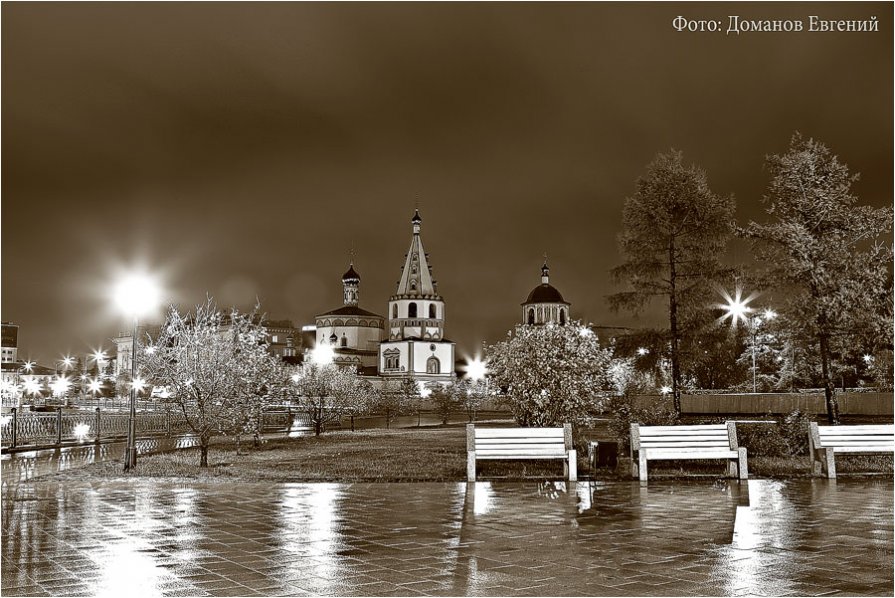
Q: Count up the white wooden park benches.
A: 3